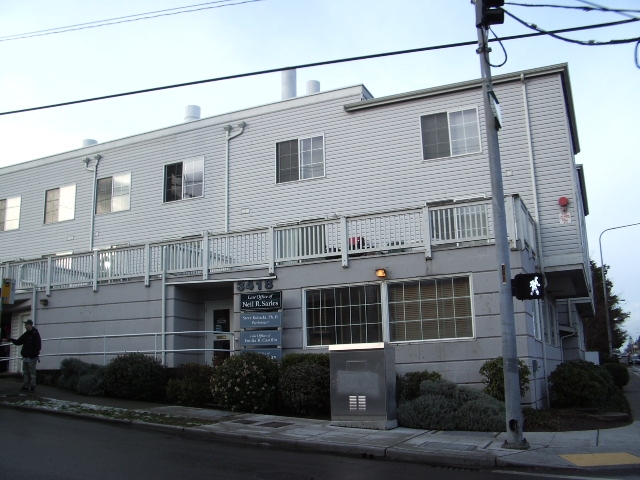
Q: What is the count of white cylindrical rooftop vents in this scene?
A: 4